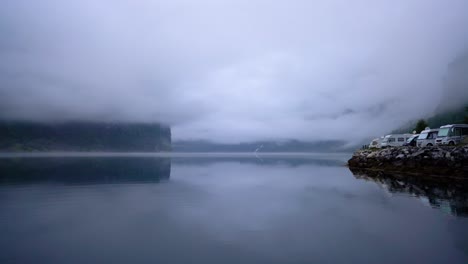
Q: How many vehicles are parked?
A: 5